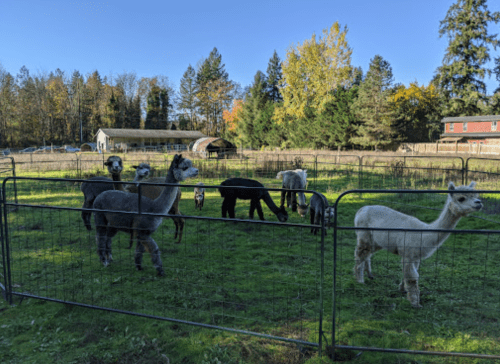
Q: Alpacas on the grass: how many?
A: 8